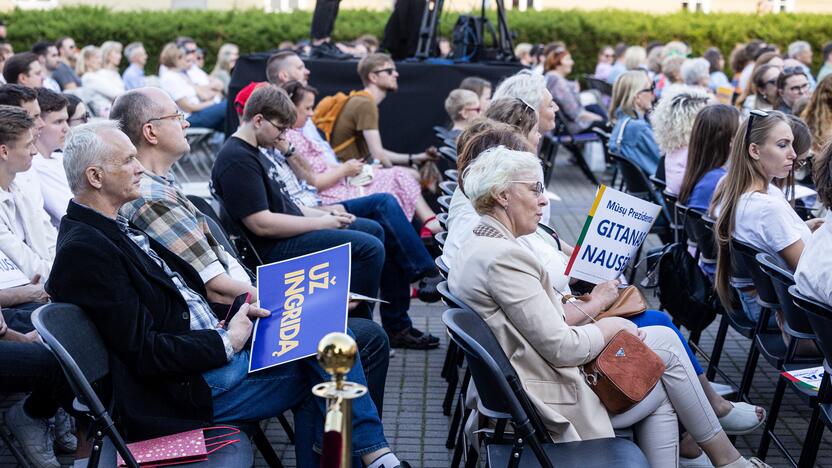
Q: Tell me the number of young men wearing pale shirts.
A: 3